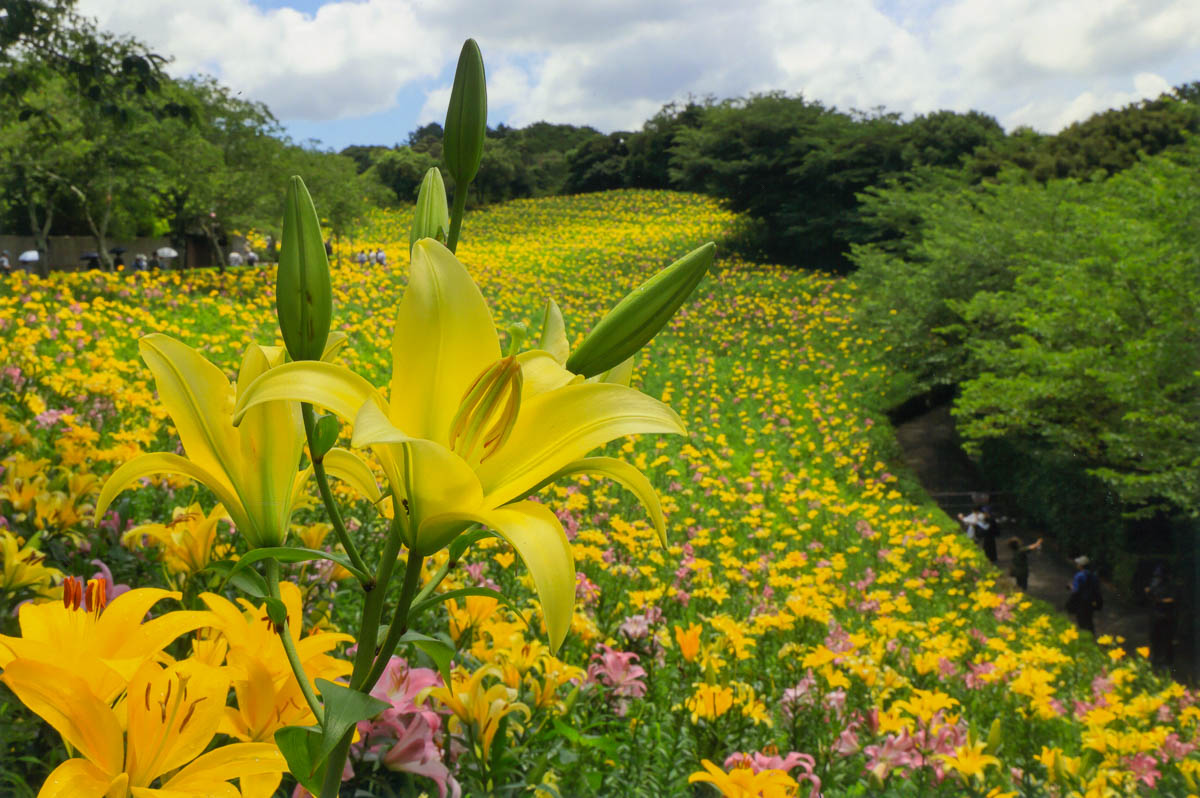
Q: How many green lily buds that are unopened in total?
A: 4